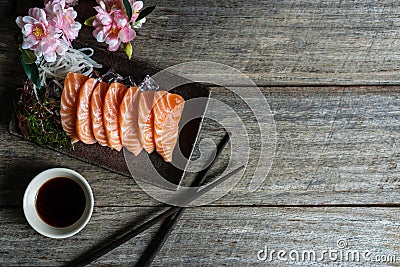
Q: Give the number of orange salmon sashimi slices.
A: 7